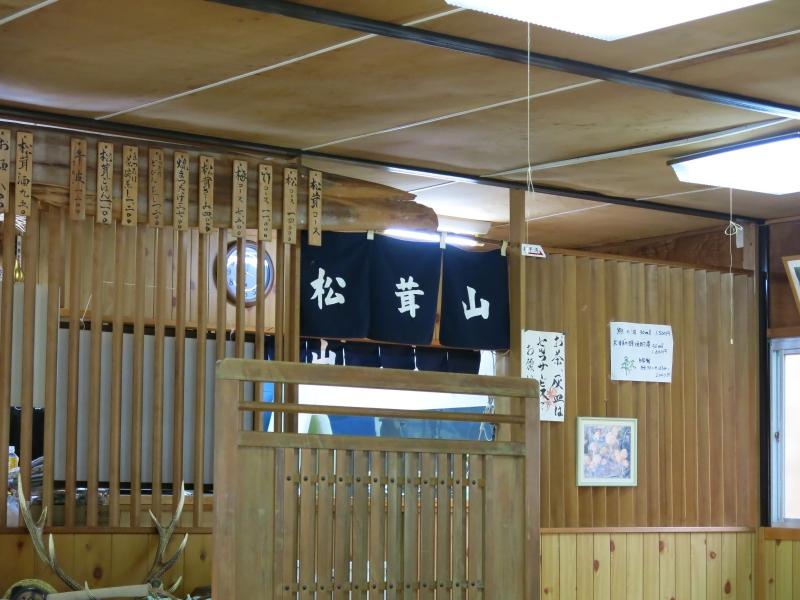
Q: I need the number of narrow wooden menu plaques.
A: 12